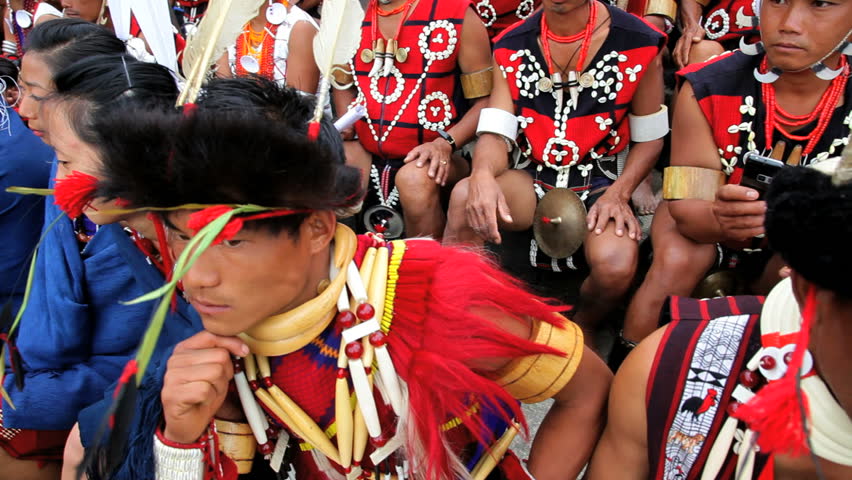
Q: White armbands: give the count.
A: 2